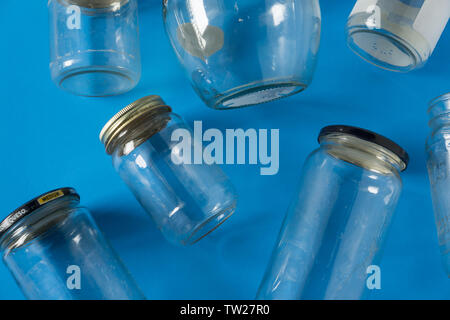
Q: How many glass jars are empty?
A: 7